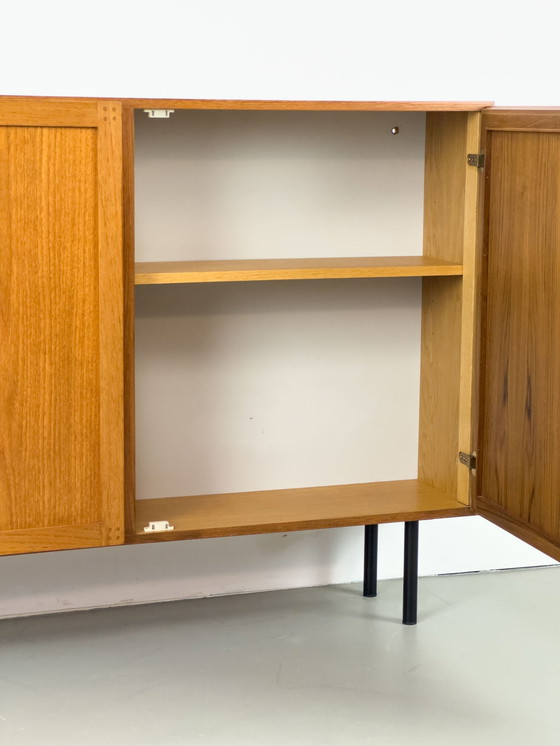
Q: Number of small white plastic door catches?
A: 2